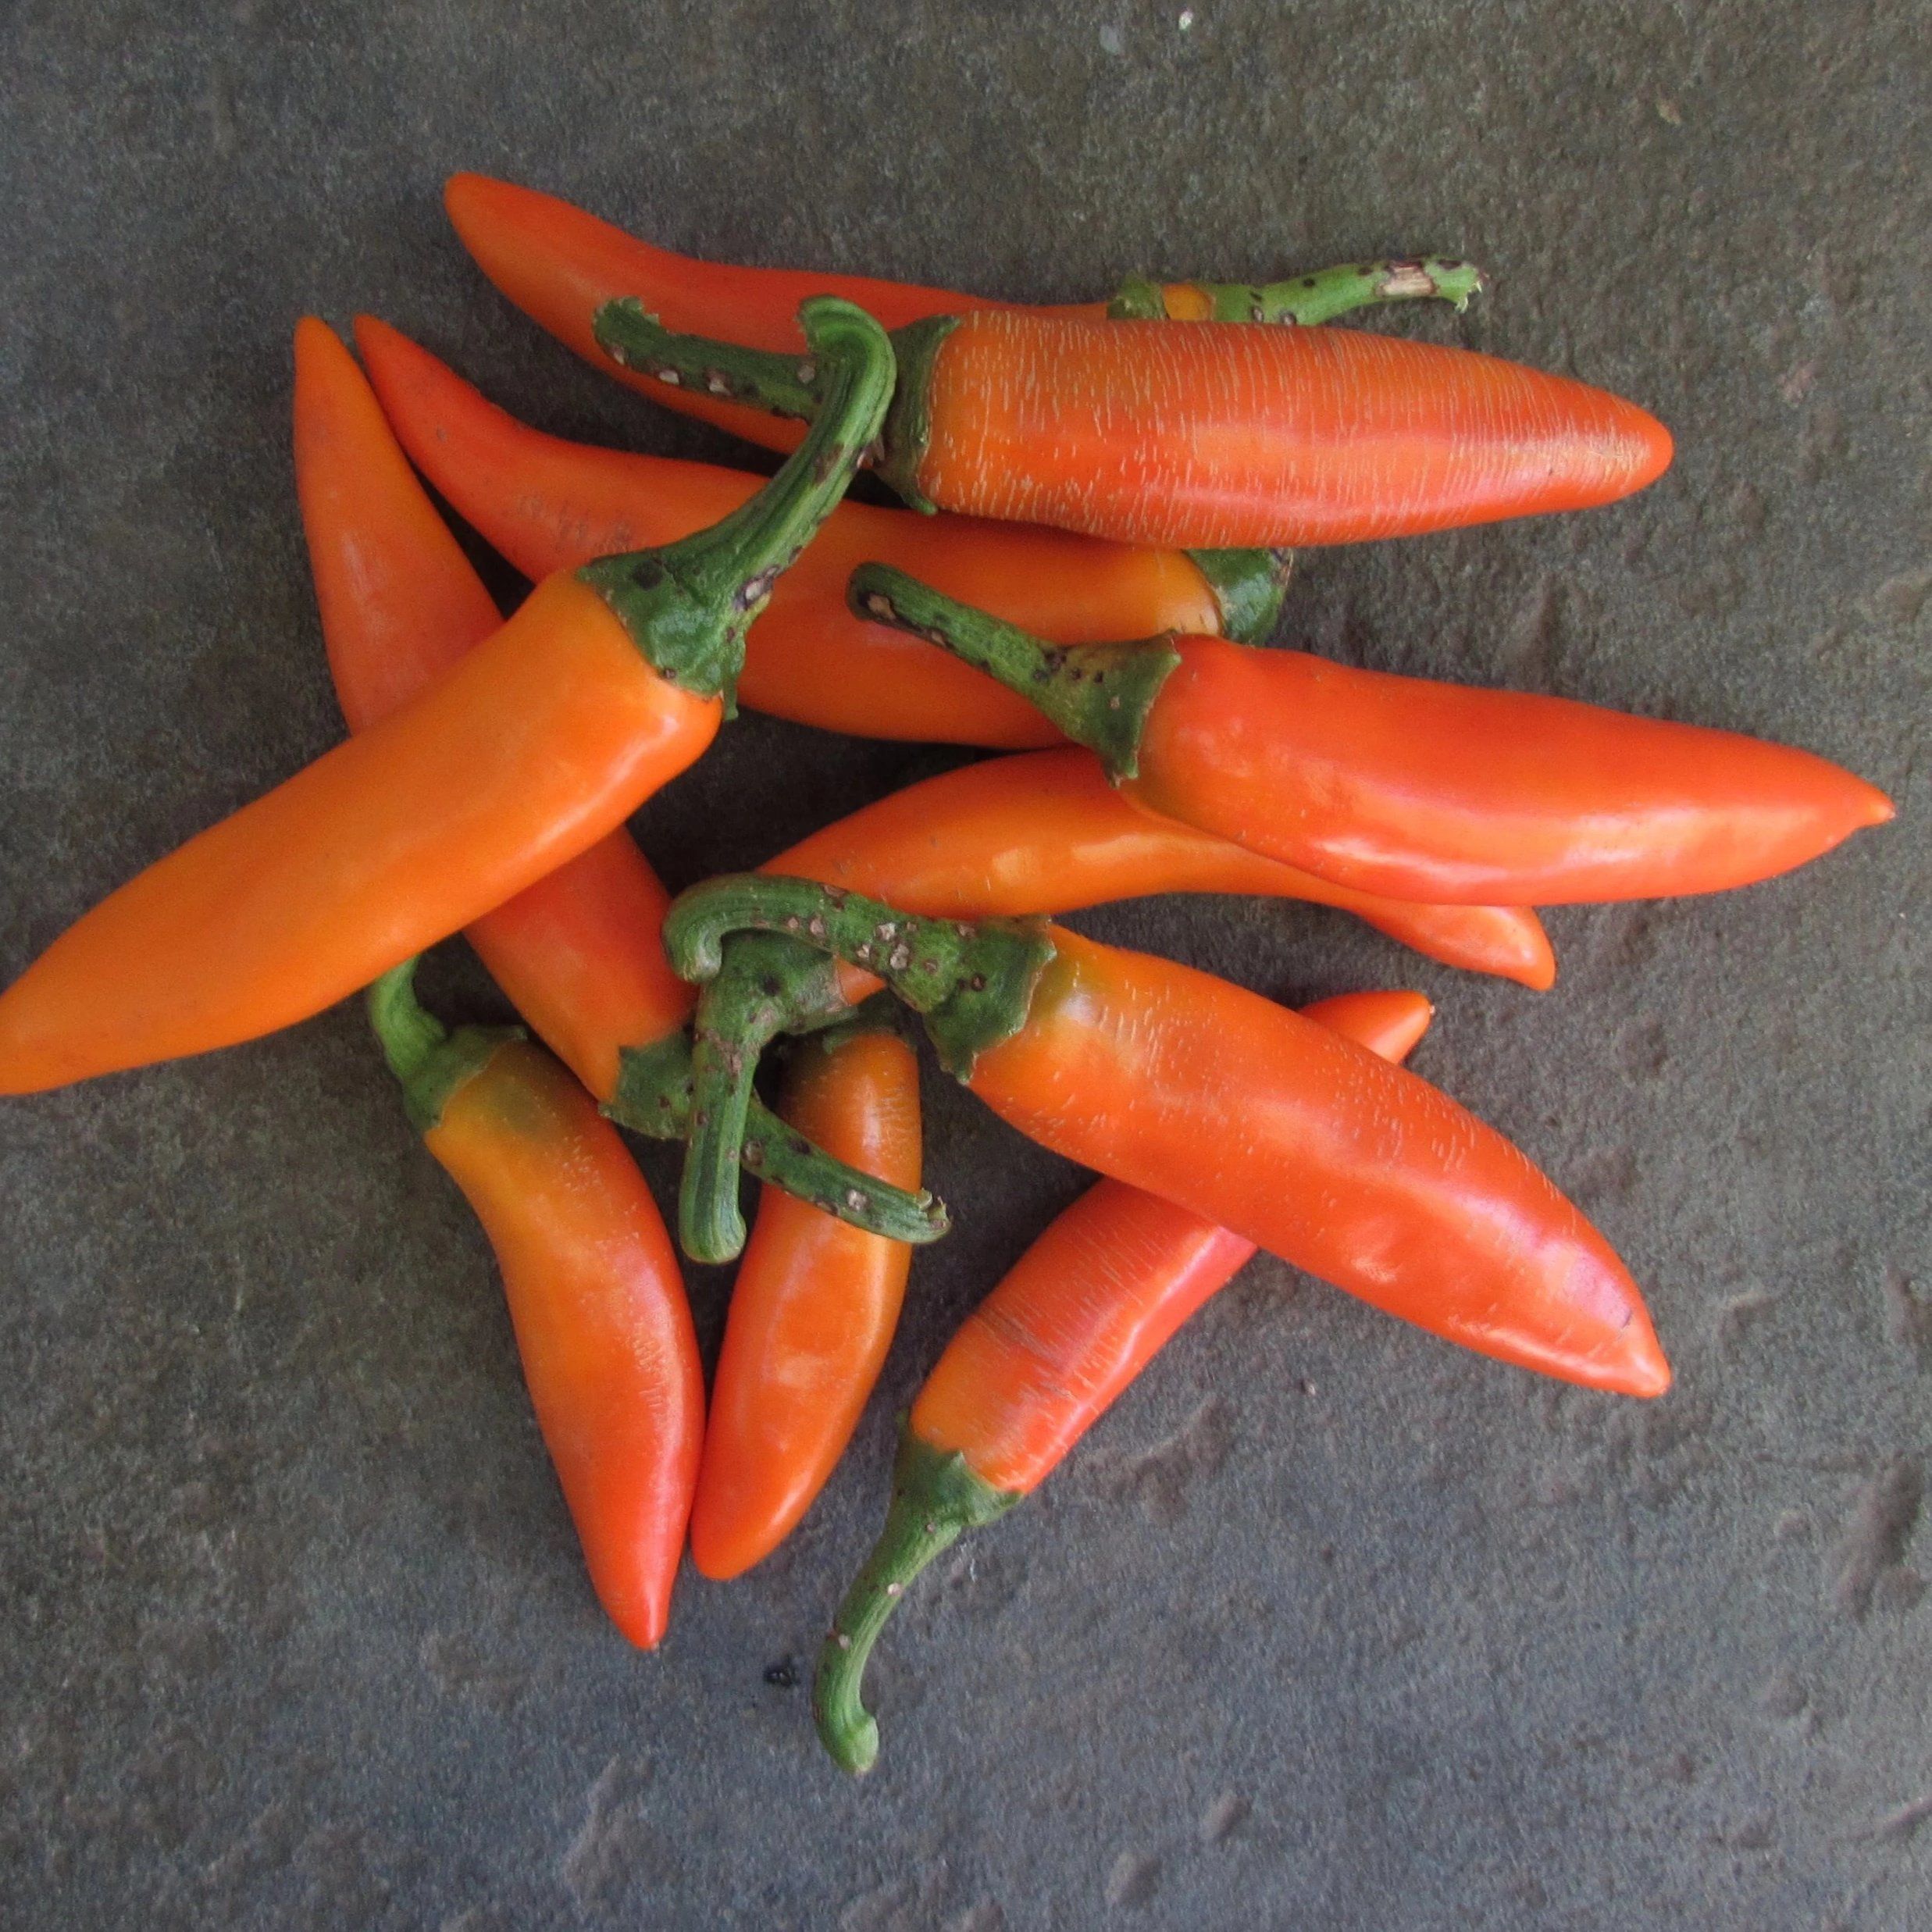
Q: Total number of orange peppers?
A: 11